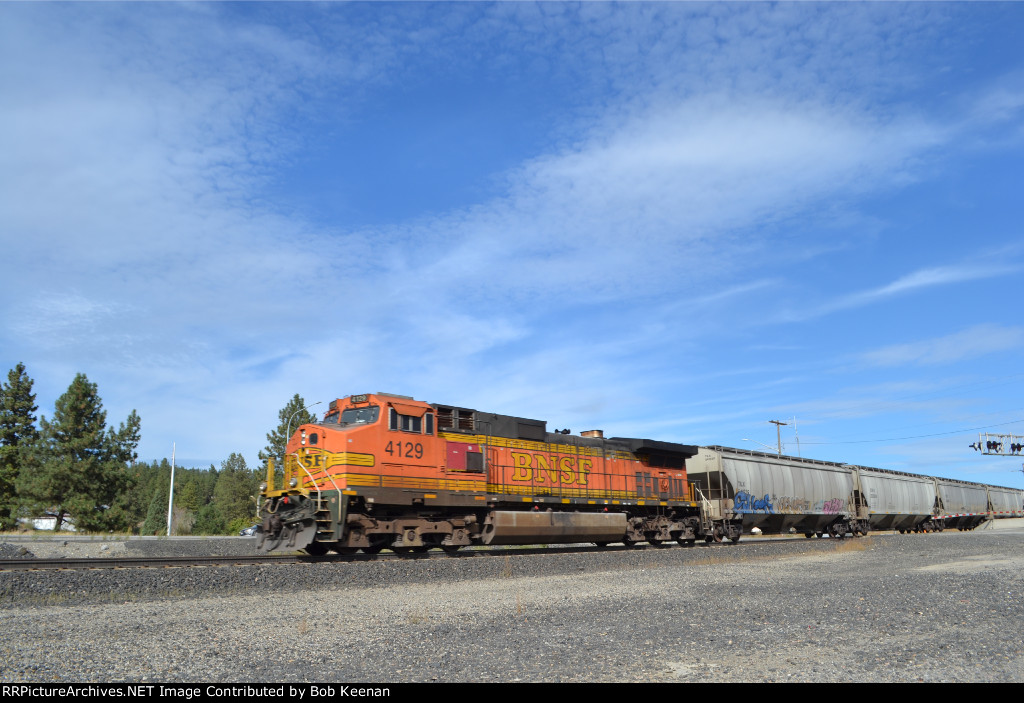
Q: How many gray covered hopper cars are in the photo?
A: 4